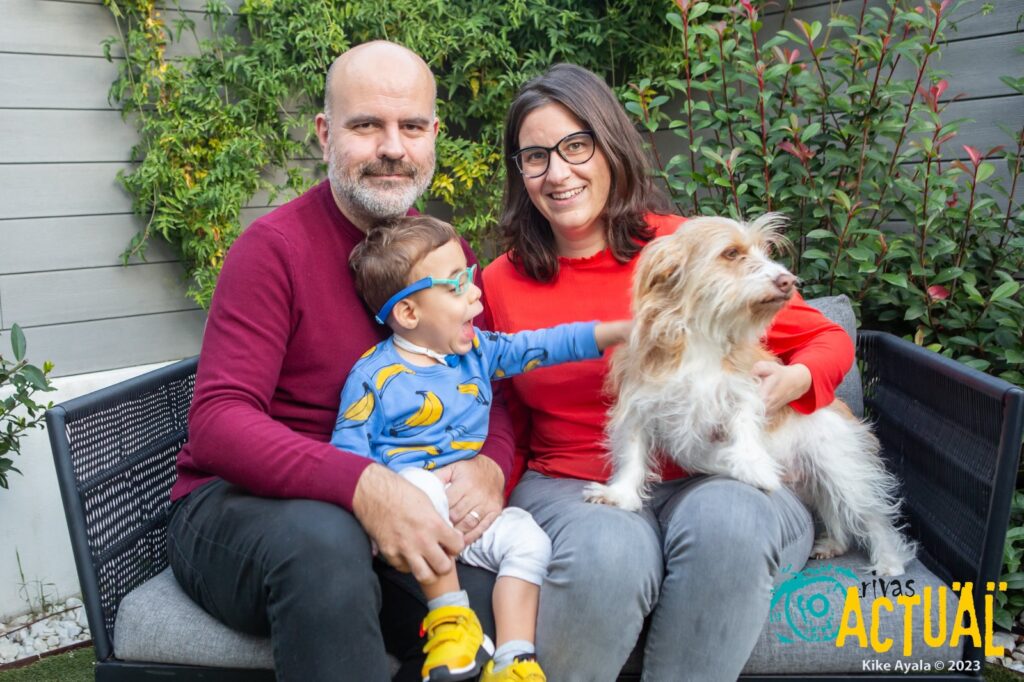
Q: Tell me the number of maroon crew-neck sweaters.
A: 1